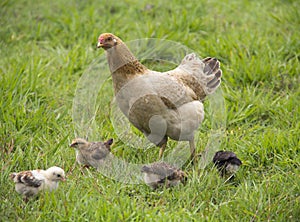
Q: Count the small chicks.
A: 4